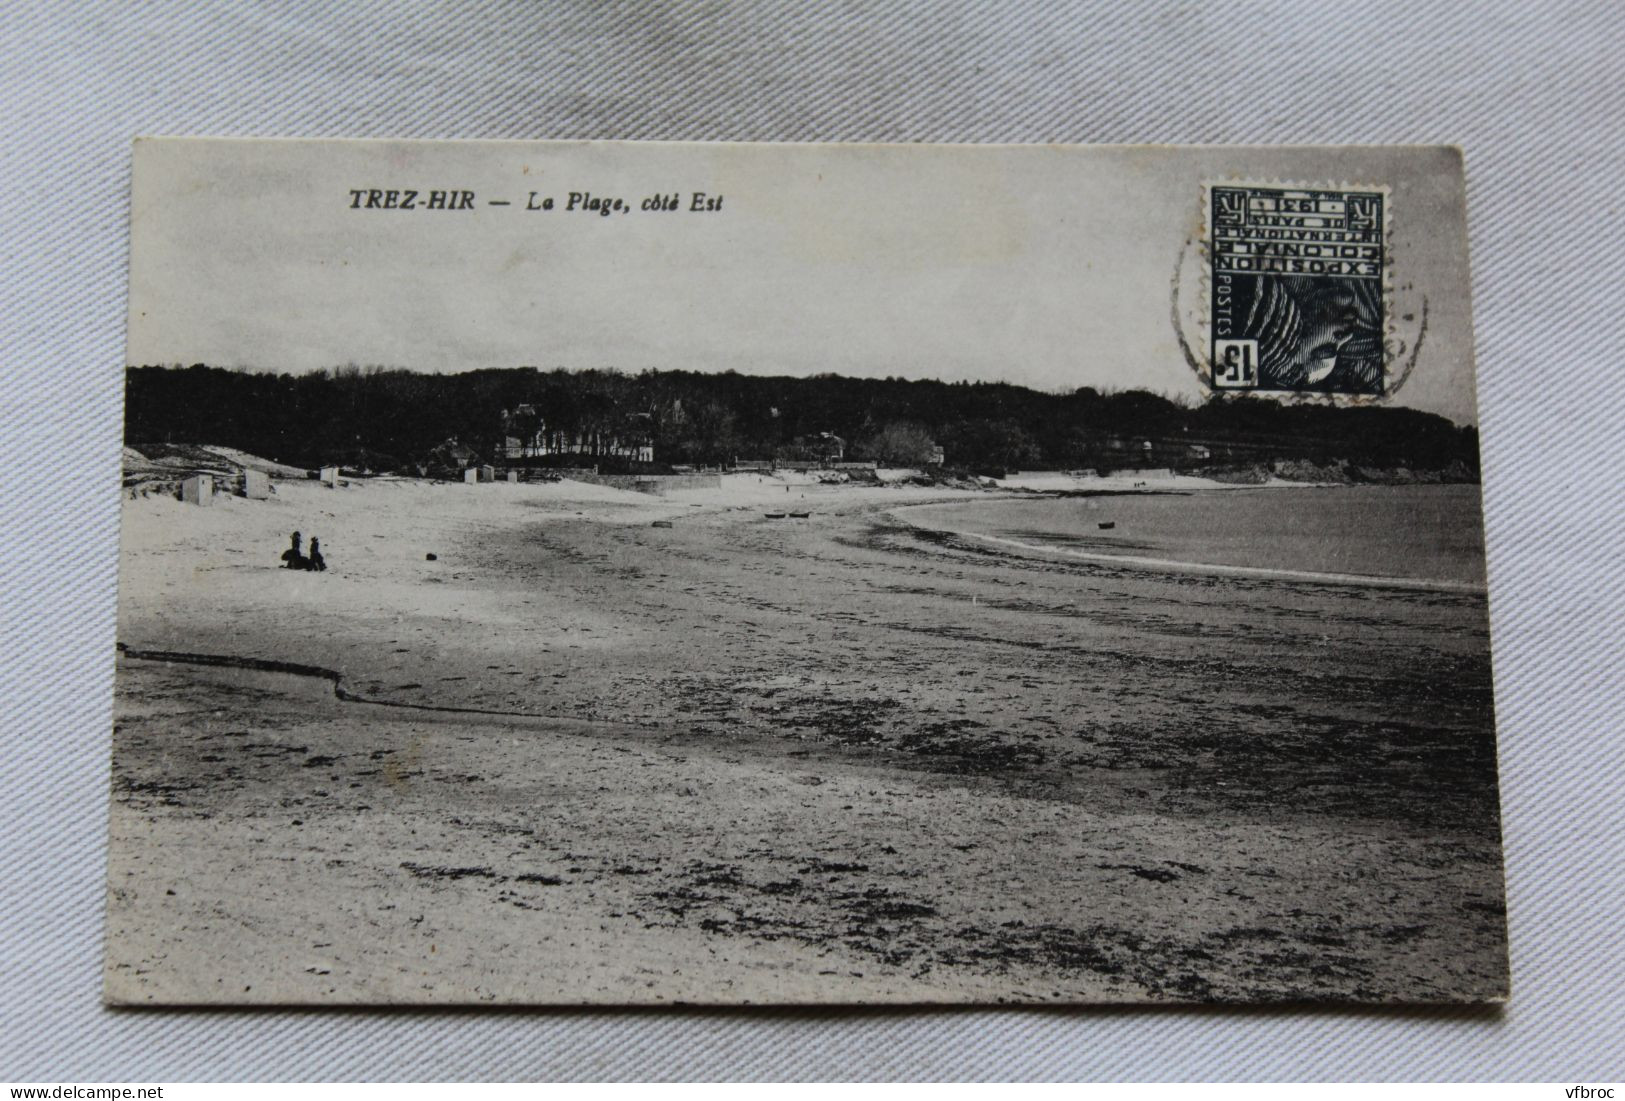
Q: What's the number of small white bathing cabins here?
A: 6